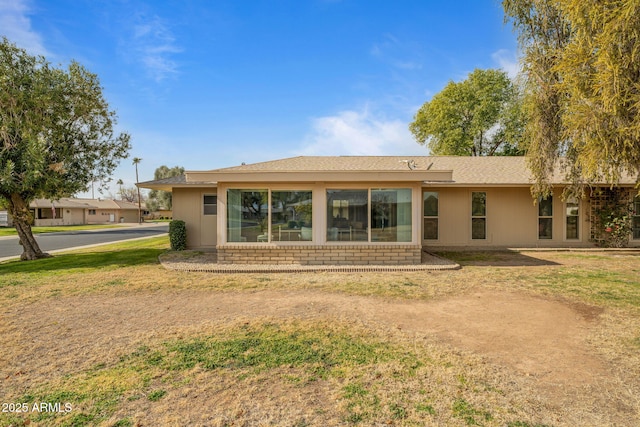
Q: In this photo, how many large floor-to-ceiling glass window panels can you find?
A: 4